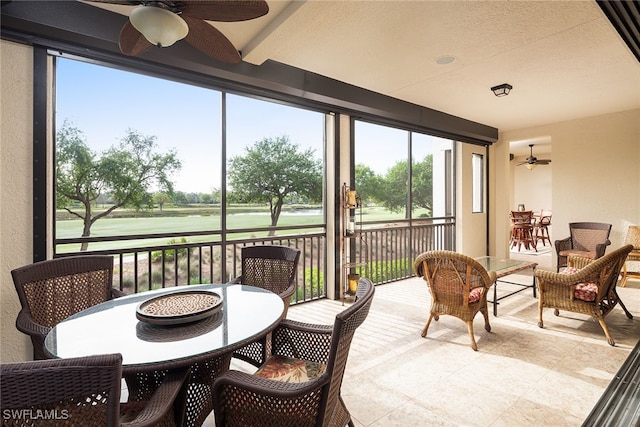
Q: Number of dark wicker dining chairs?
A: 4